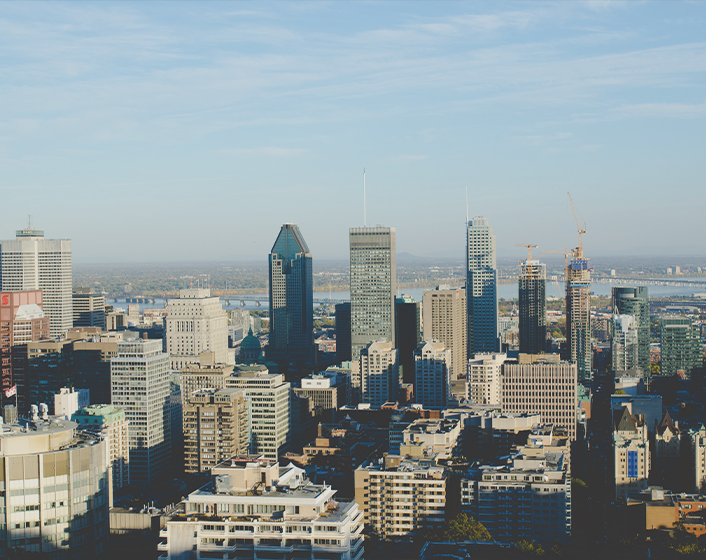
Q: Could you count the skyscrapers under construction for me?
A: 2